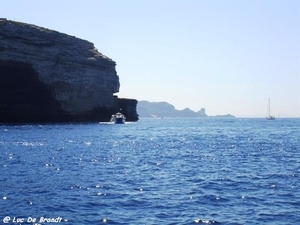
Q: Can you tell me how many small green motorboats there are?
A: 0